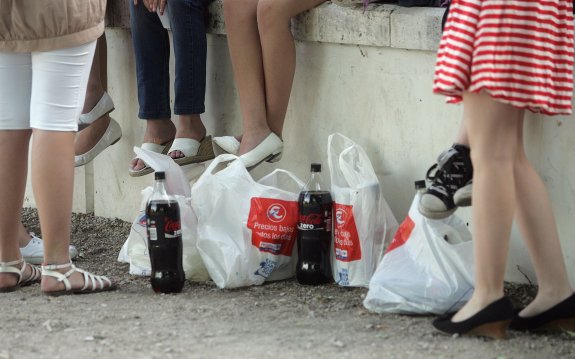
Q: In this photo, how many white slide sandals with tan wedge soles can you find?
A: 2